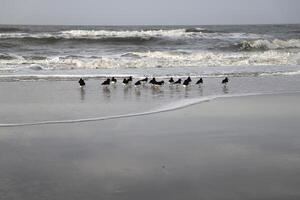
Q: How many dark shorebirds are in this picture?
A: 15